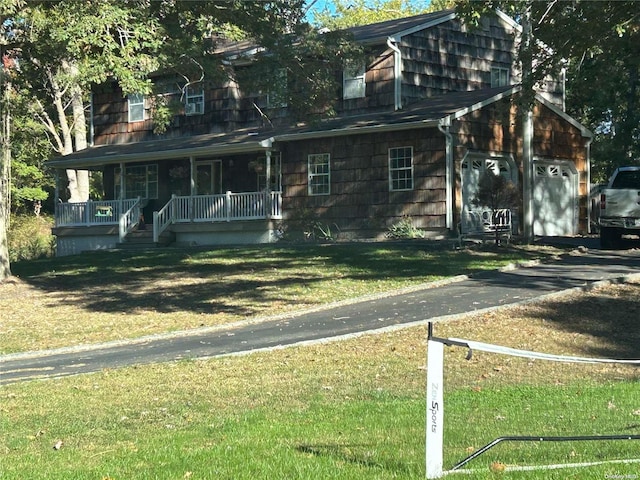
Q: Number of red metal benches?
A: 0